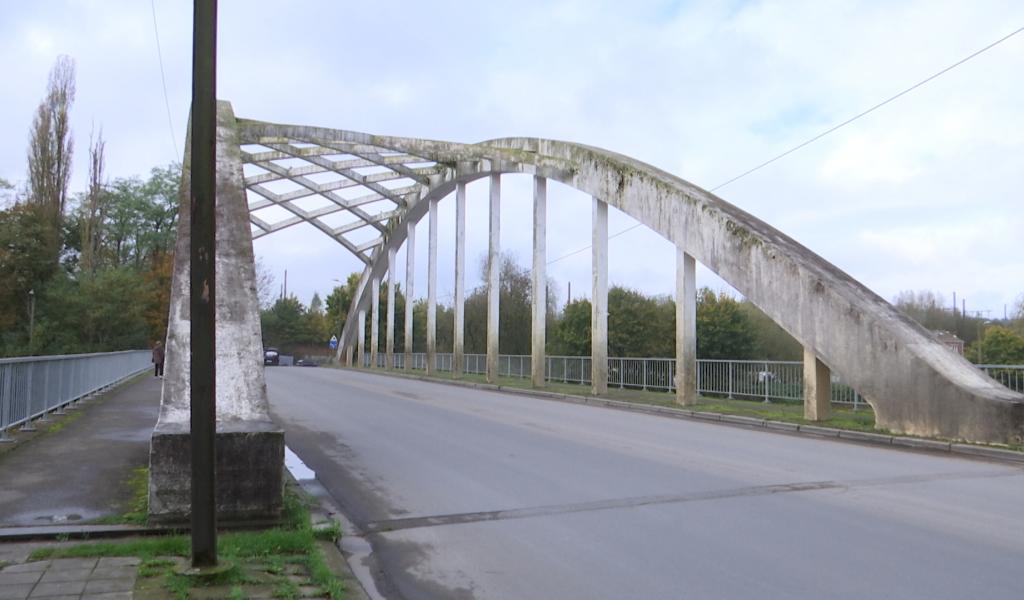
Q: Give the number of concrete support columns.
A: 12